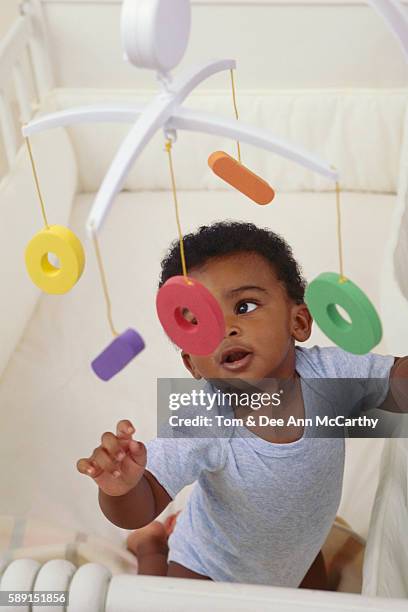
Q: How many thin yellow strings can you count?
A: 5